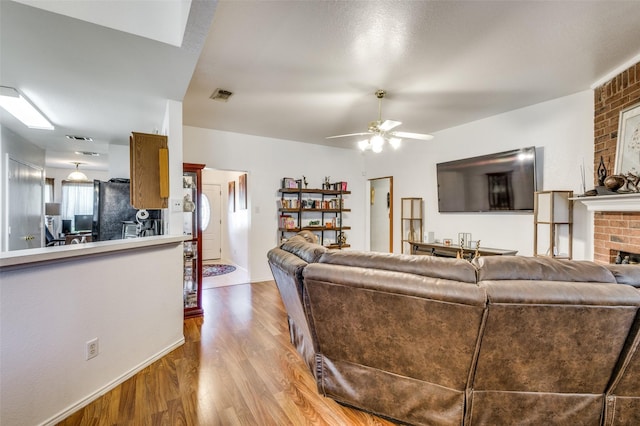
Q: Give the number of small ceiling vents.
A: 3